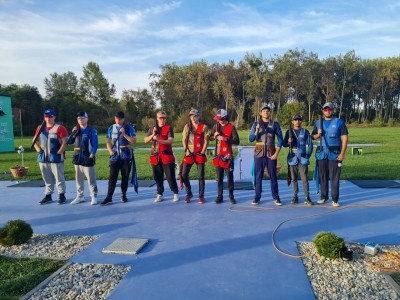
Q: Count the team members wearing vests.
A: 9